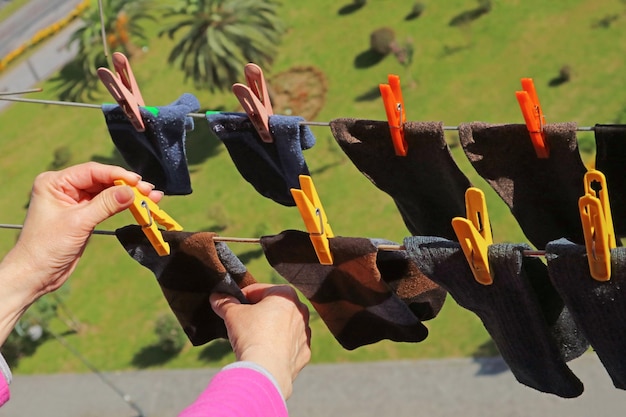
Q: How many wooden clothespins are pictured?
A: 0